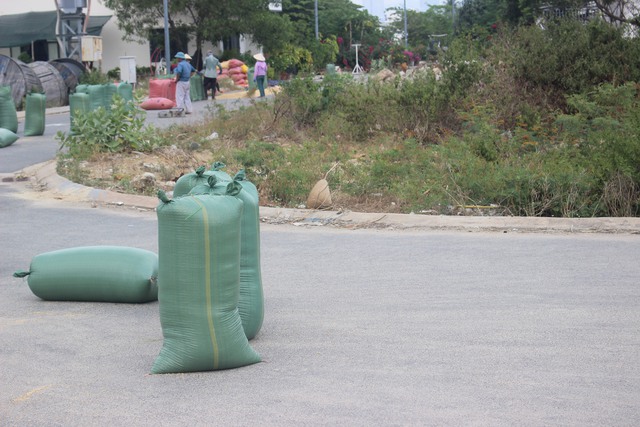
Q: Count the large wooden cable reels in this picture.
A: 3